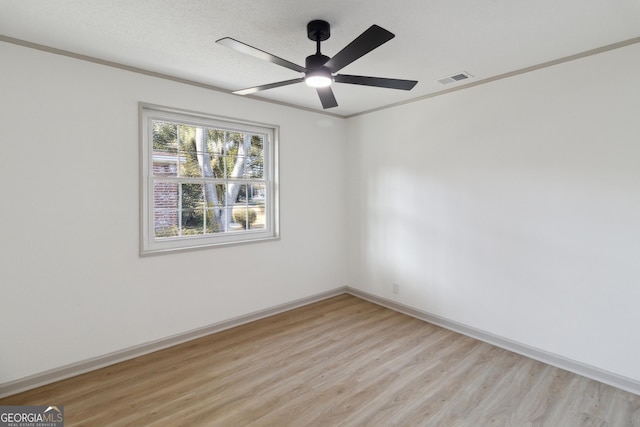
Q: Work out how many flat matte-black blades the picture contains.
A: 5